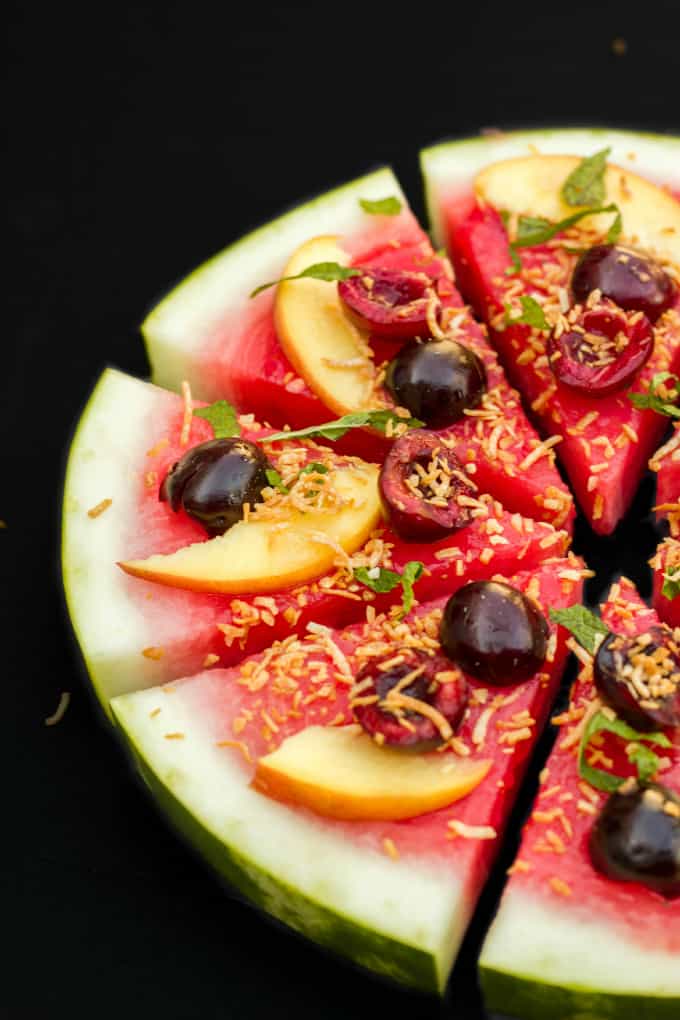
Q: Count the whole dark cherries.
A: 5